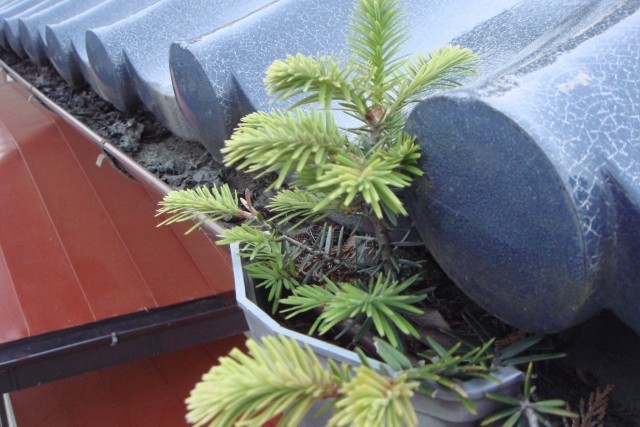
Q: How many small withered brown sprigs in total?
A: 1